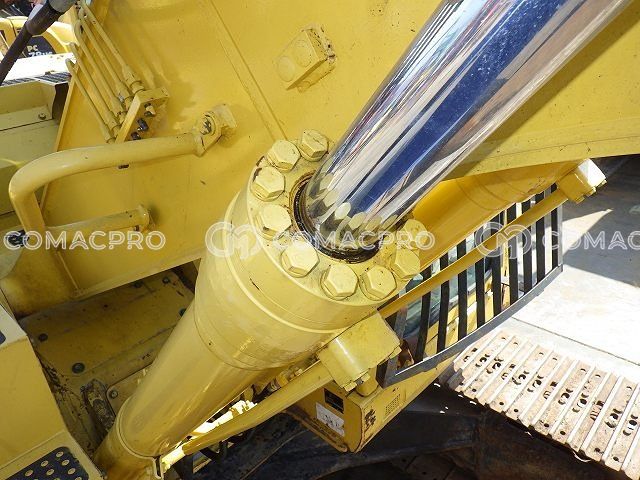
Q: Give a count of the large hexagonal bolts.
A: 9